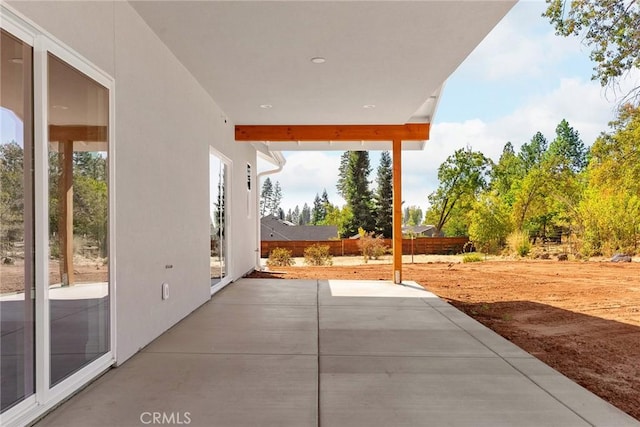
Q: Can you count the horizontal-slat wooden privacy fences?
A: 1